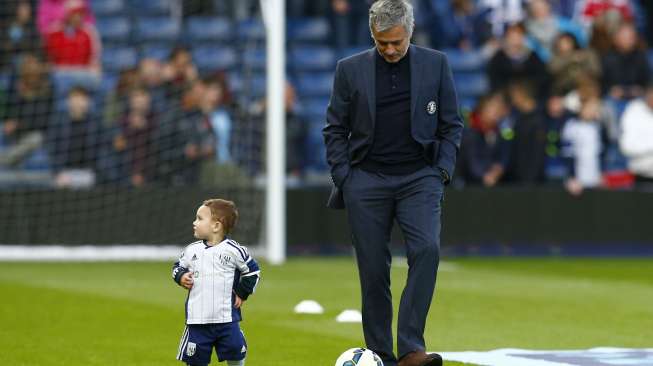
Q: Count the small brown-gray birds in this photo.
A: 0